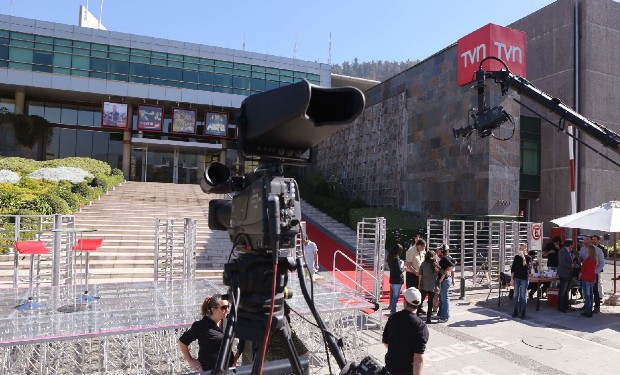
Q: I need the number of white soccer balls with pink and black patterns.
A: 0